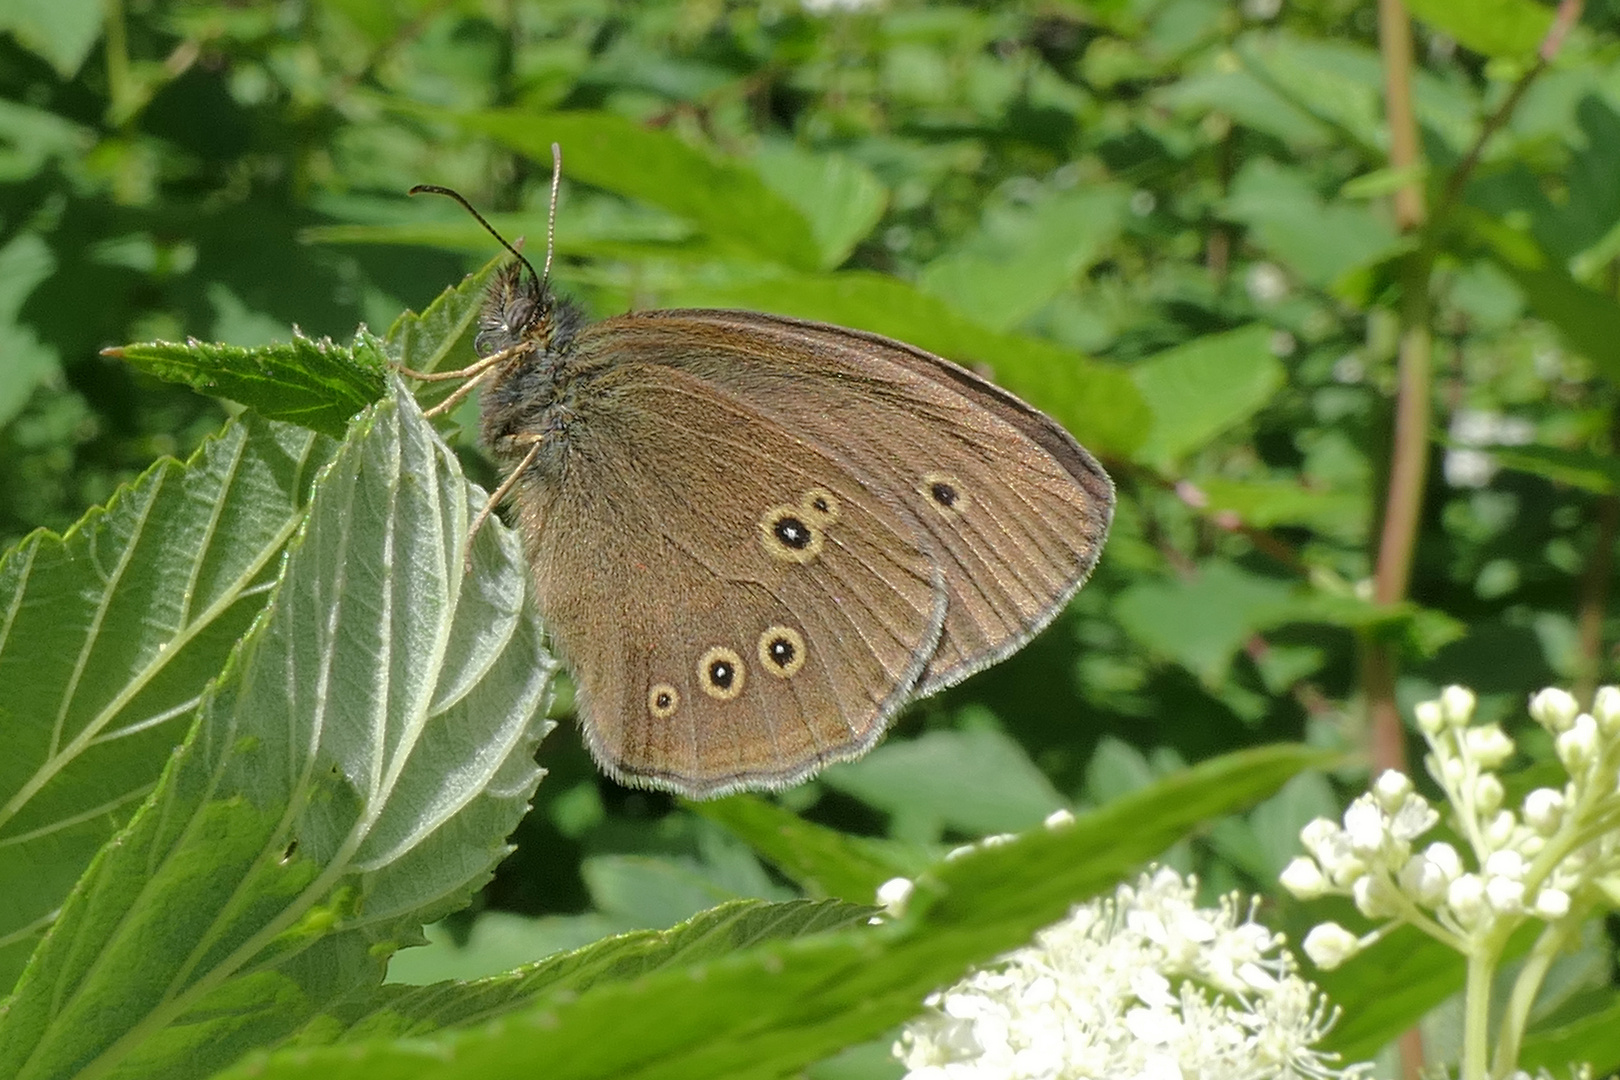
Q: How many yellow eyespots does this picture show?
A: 6